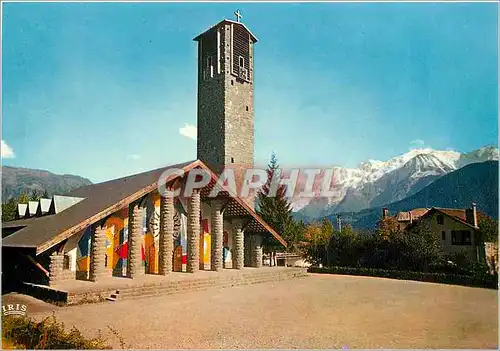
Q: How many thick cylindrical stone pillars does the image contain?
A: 8